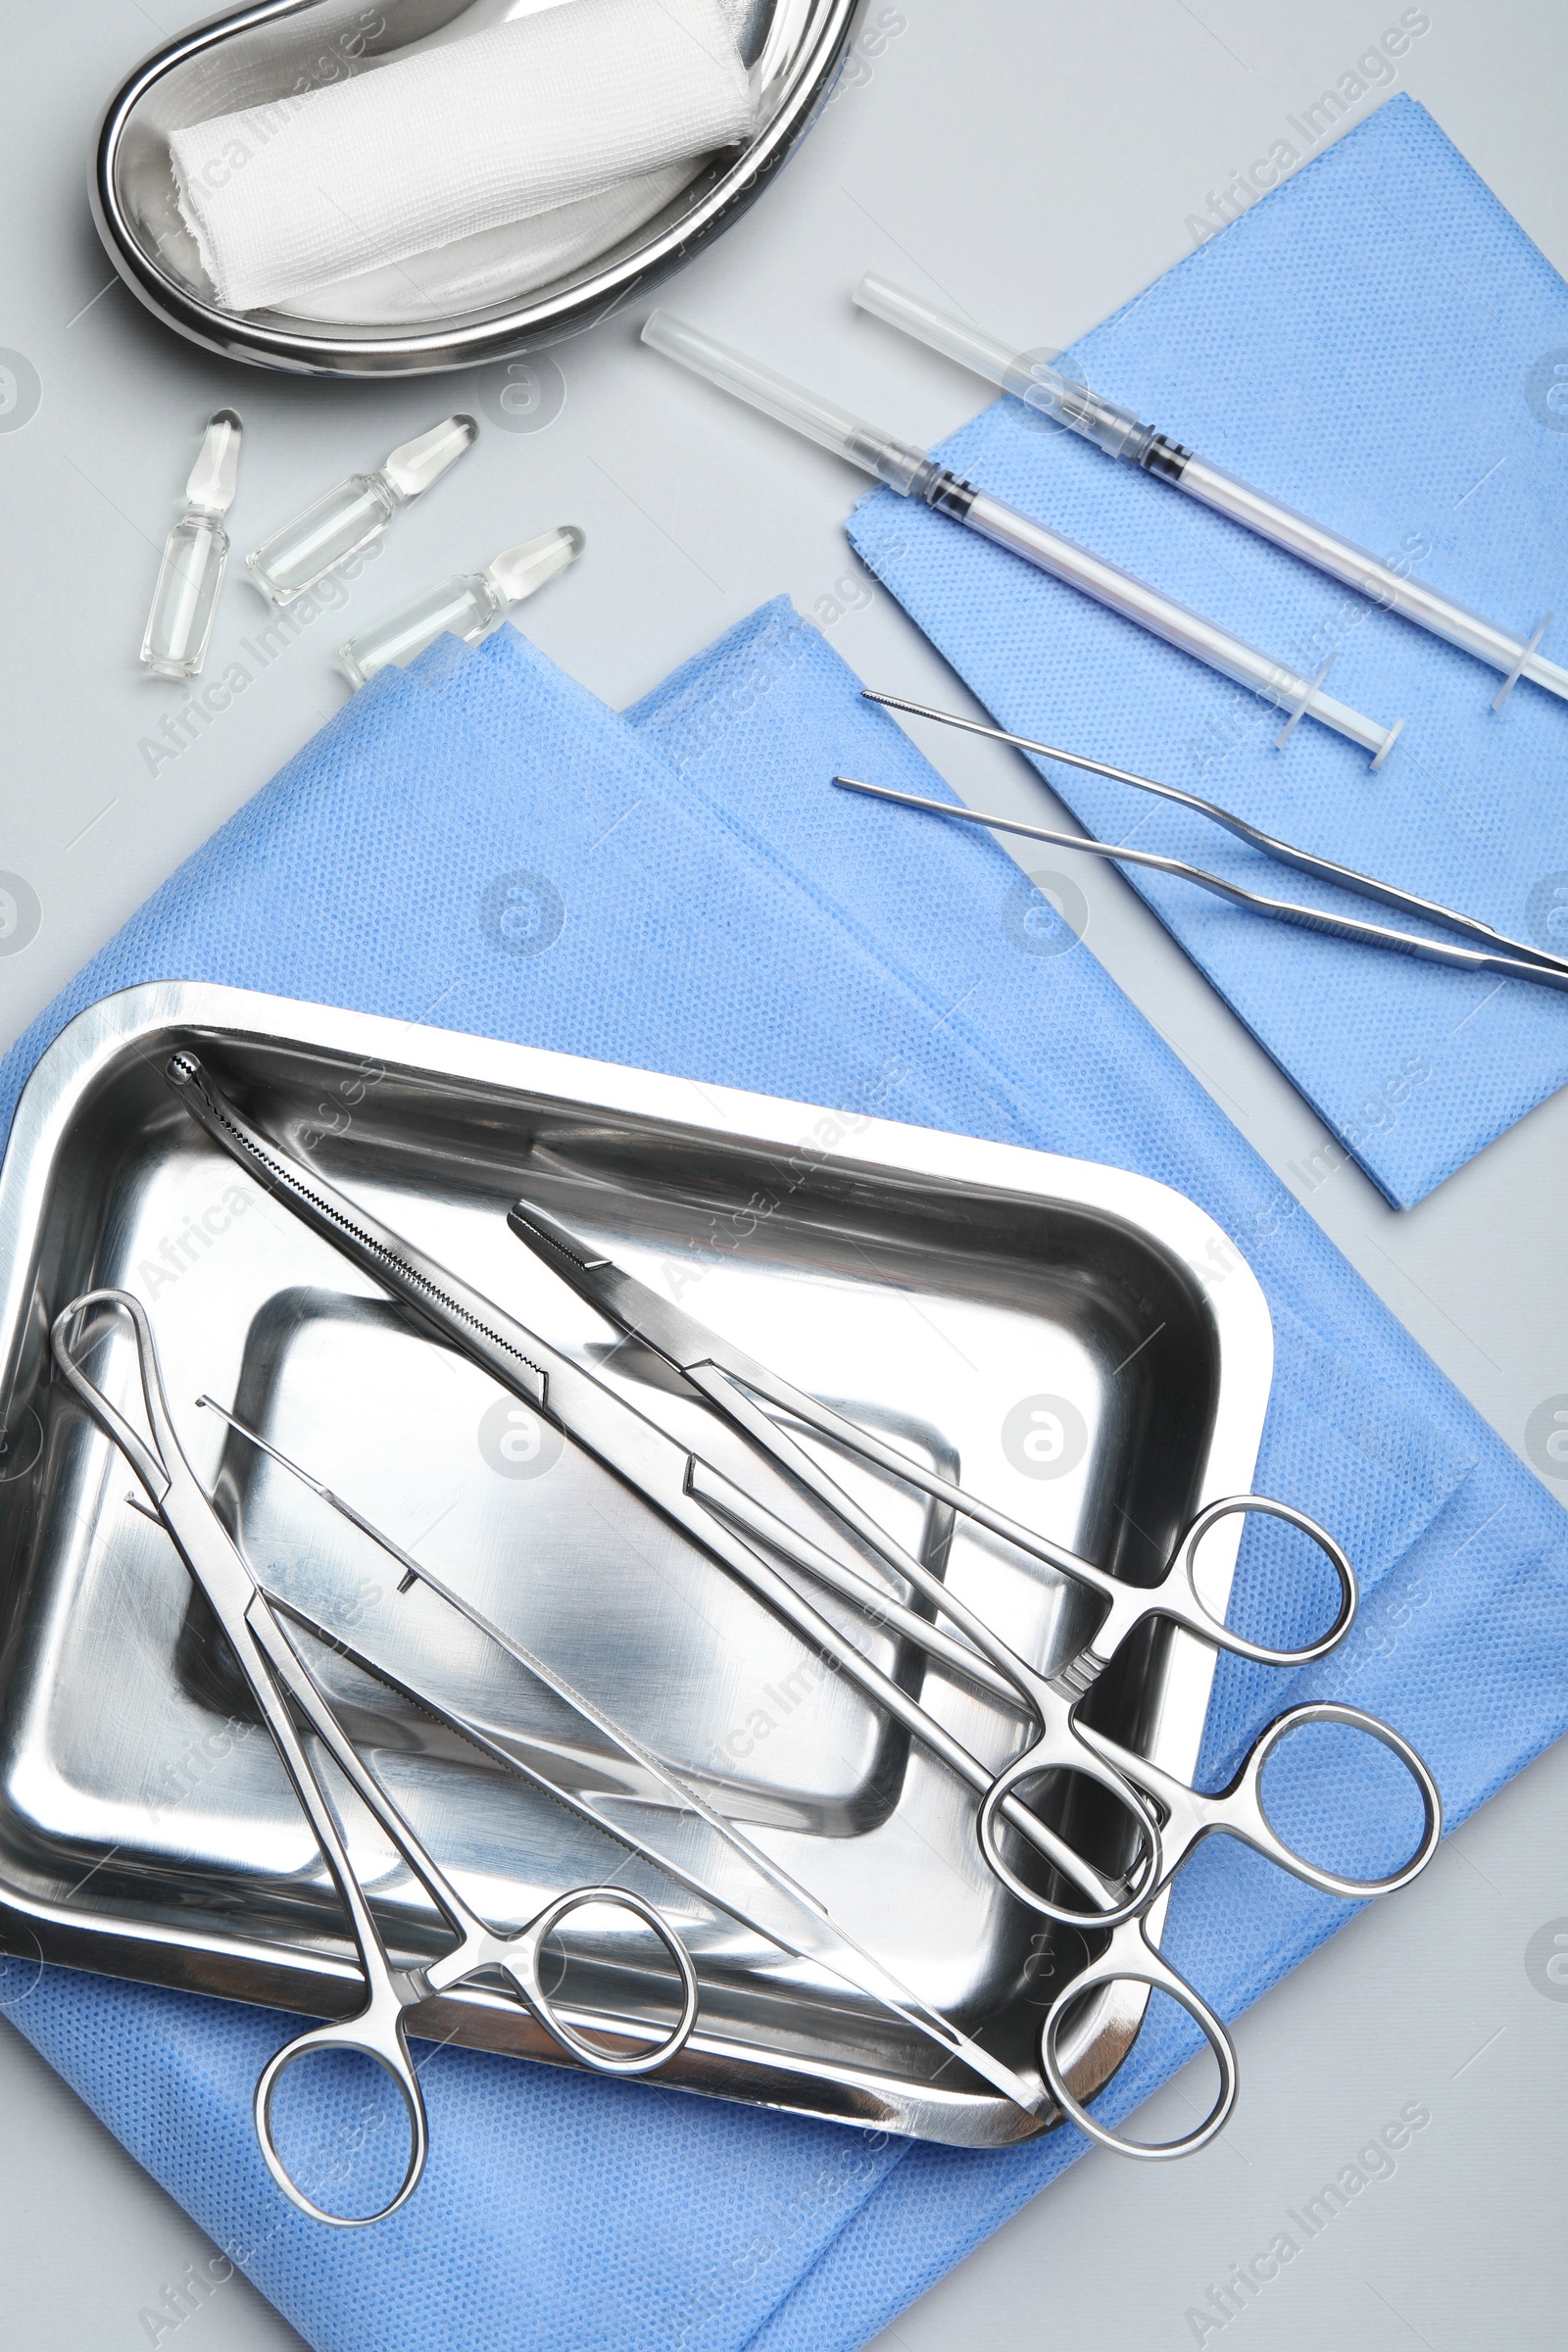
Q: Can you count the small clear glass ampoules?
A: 3